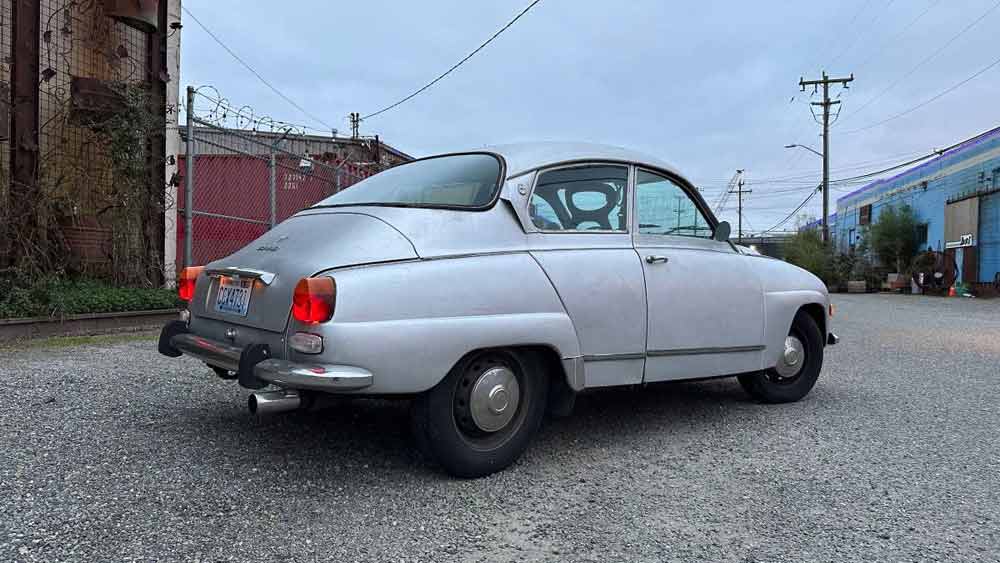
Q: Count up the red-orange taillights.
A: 2